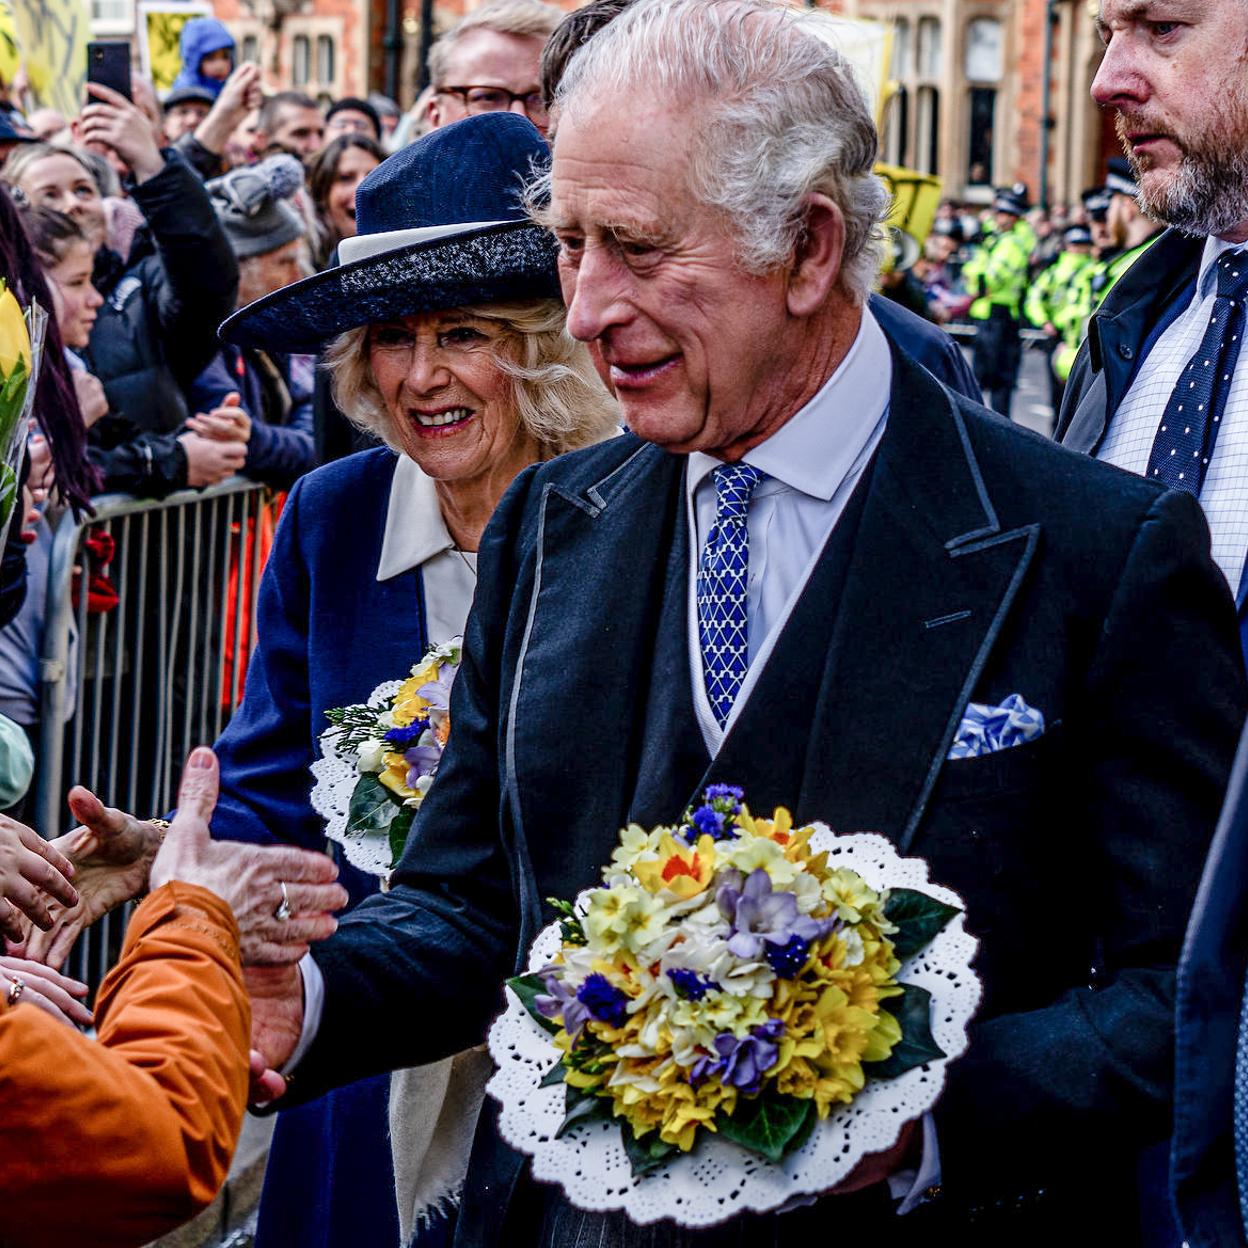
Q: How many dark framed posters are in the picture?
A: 0